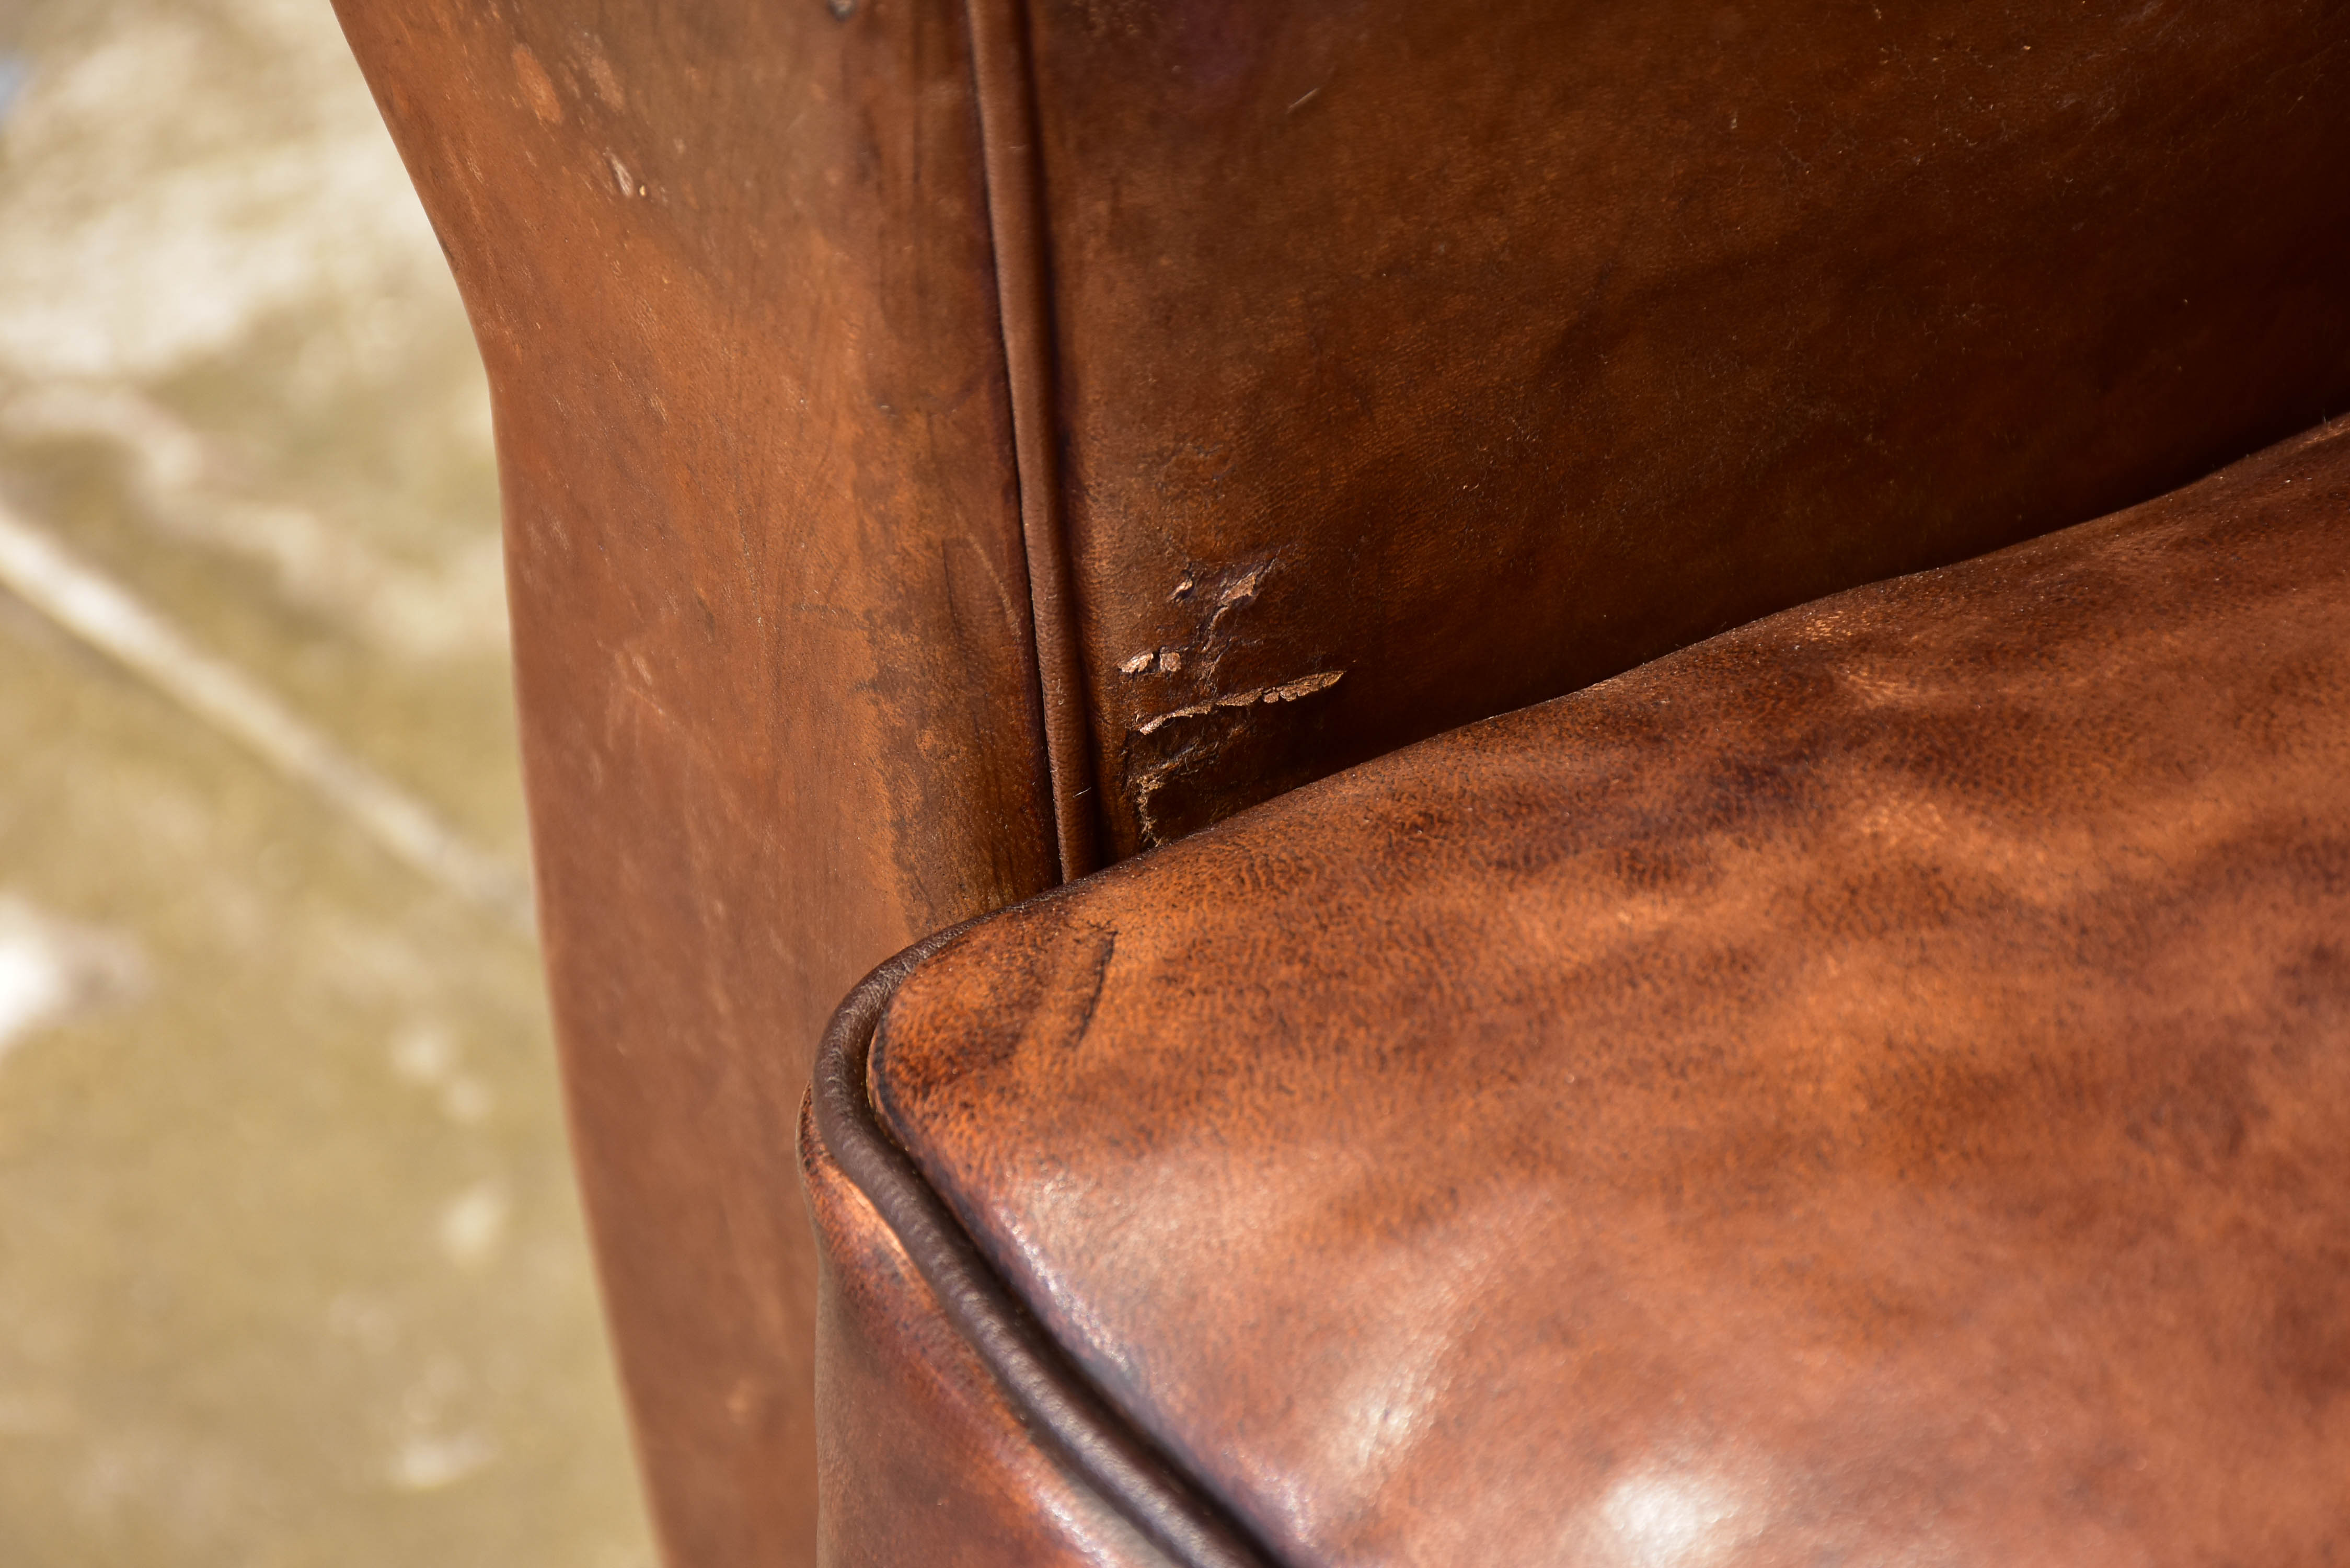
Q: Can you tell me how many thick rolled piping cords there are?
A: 2